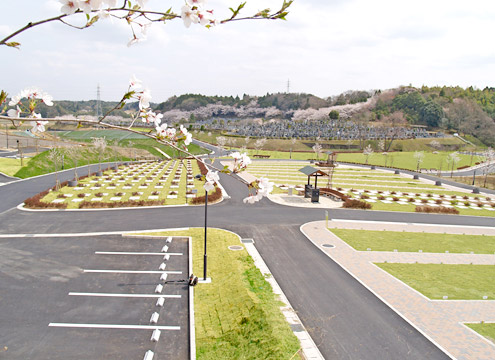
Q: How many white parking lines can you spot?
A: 4